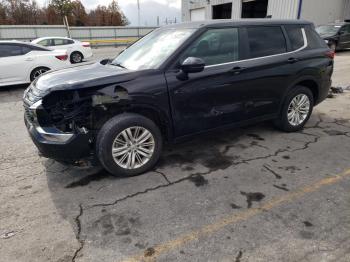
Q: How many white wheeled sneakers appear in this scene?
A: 0